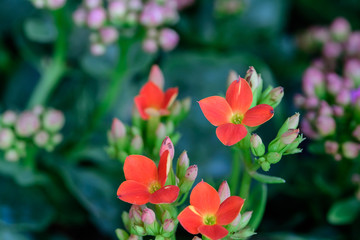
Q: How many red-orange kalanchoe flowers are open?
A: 4